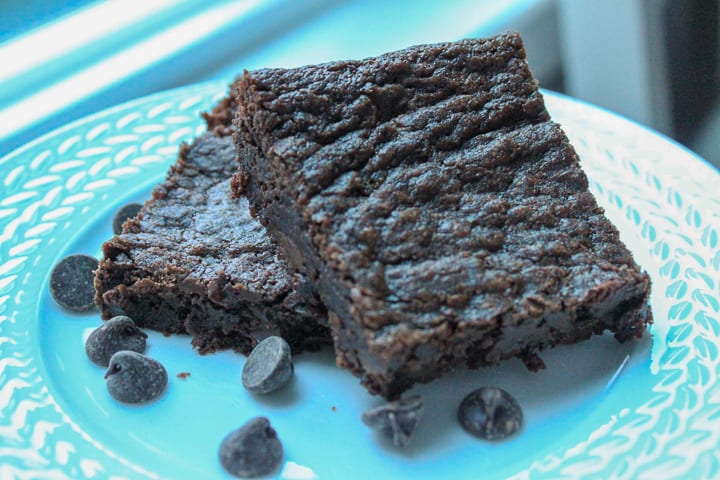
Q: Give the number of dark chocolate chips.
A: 8